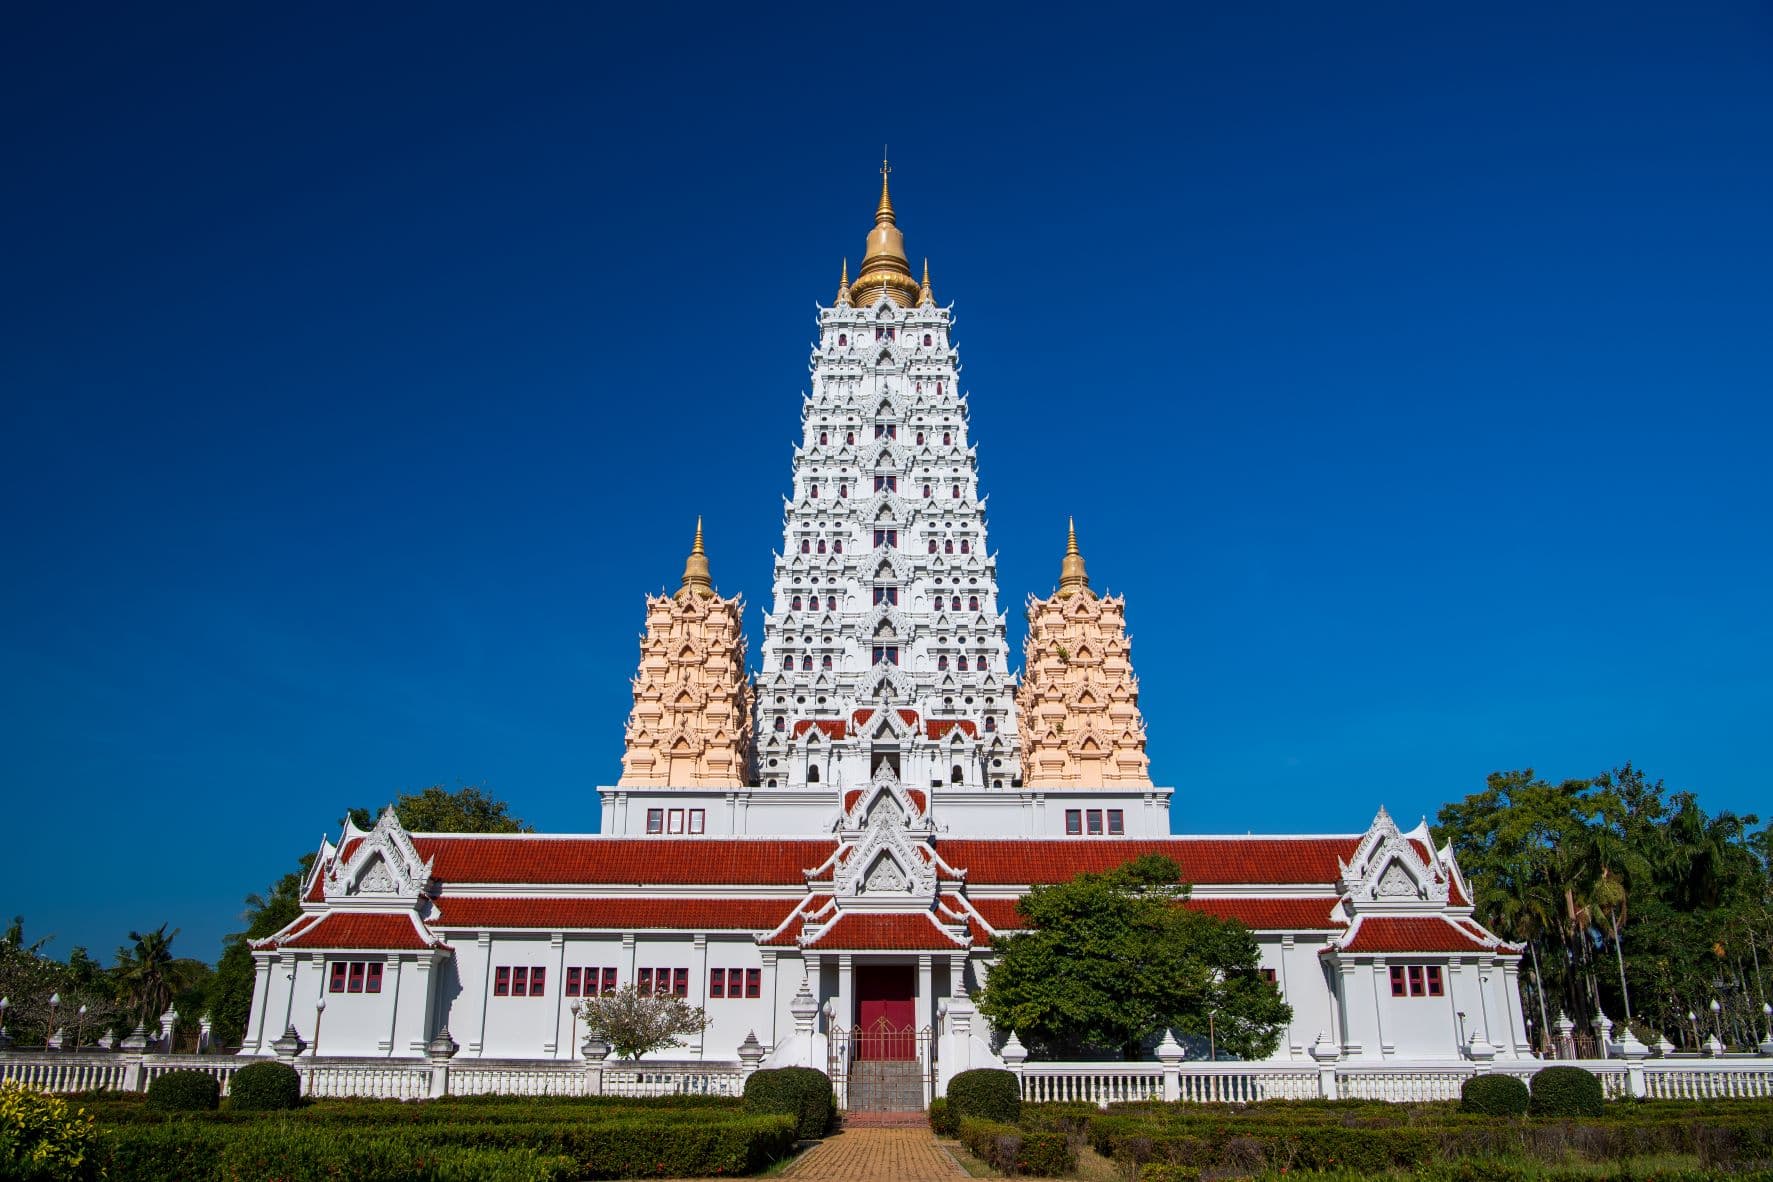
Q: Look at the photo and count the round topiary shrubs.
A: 6